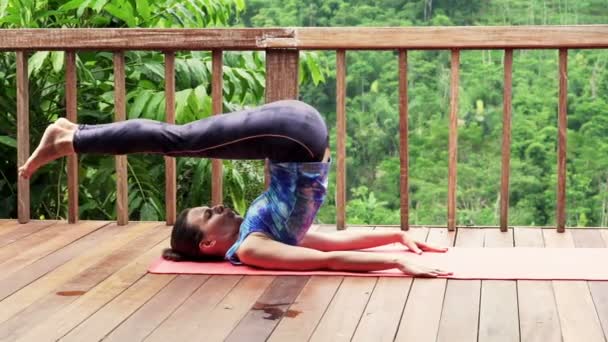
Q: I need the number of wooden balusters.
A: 10